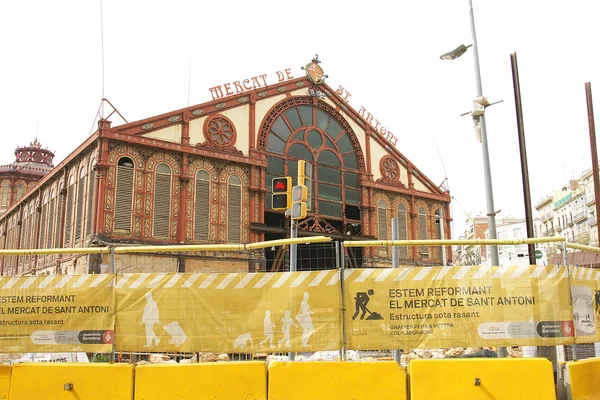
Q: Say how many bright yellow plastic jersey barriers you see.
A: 6